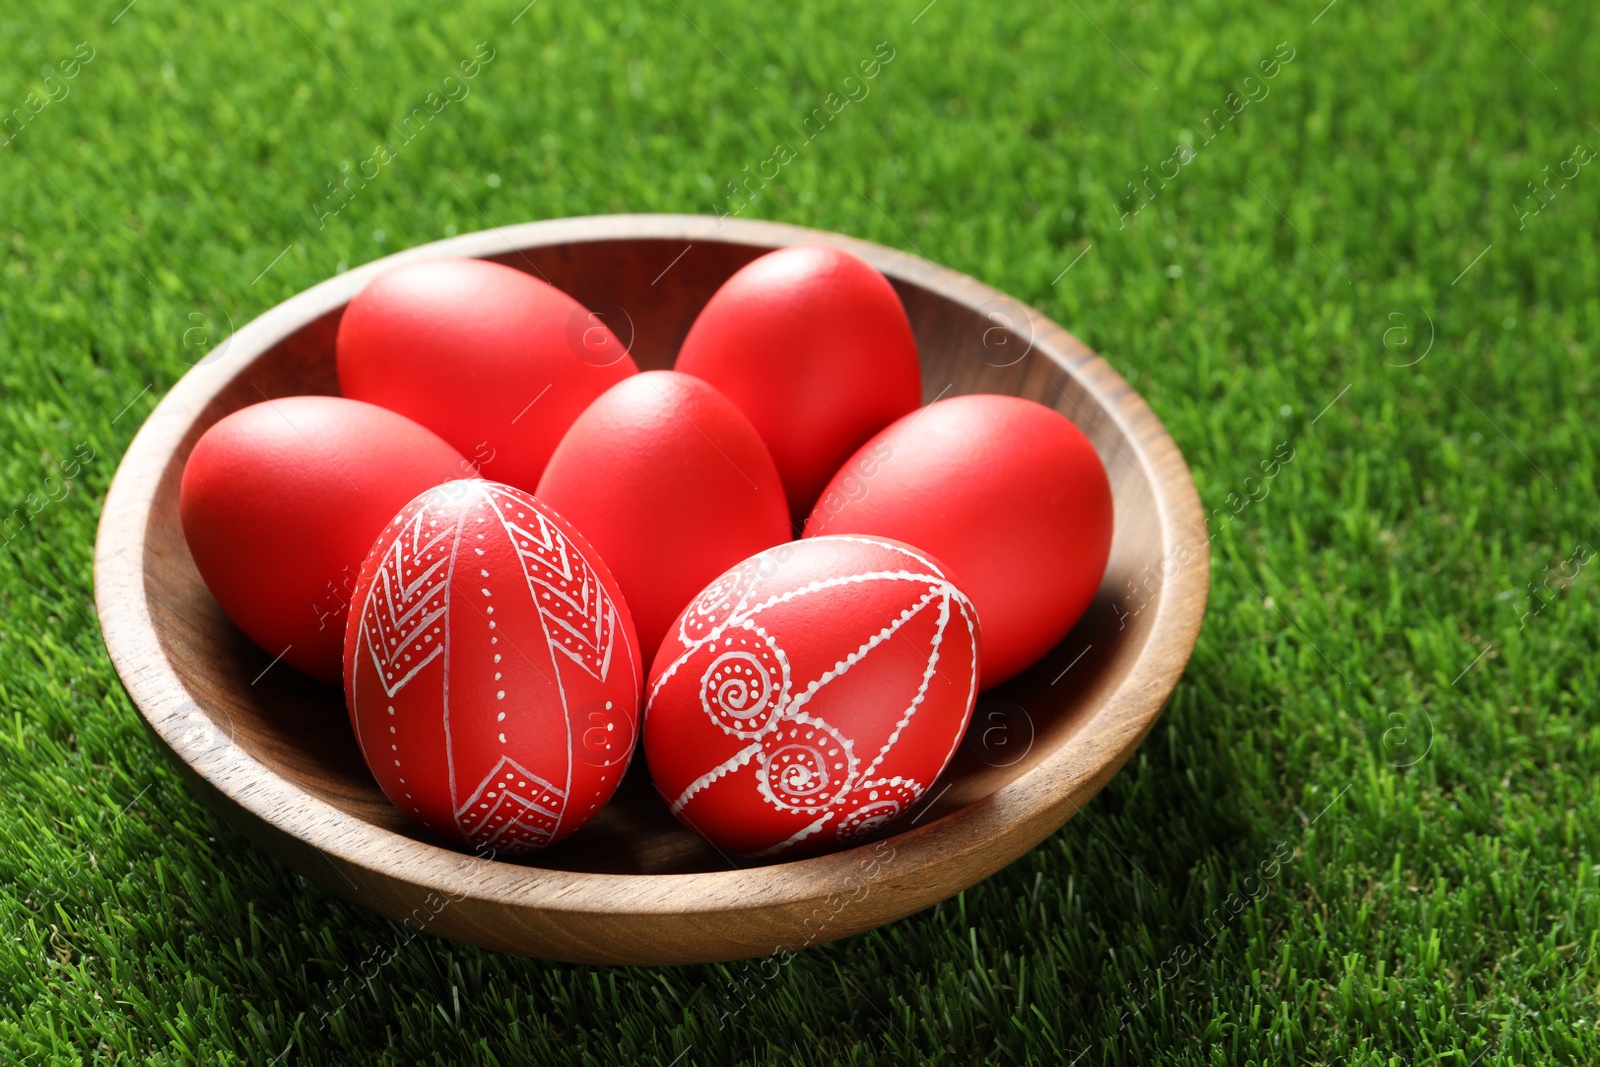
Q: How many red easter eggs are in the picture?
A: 7